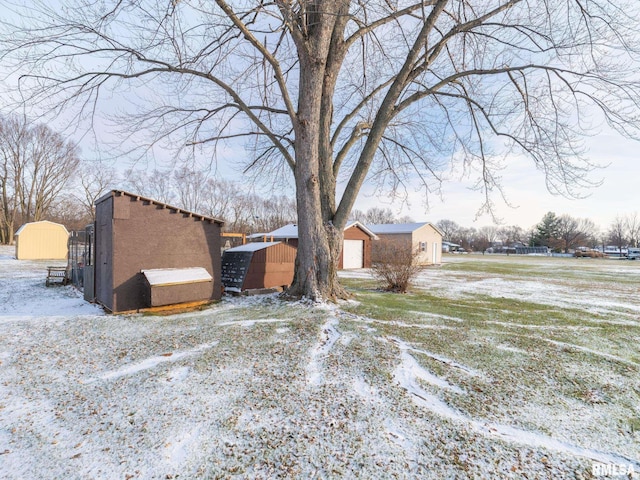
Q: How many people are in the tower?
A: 0